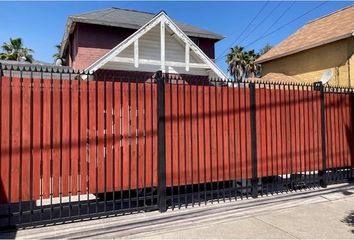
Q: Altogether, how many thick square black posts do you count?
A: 3